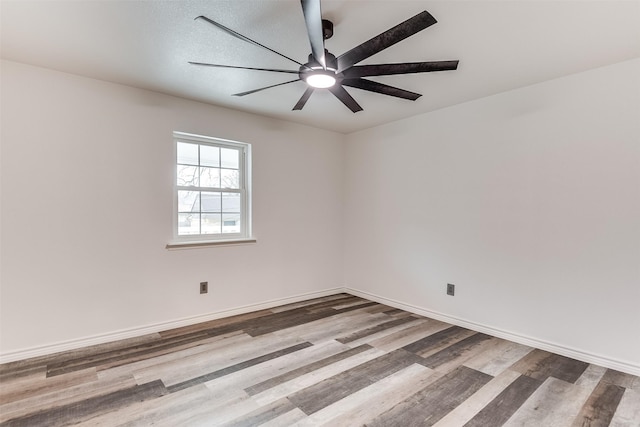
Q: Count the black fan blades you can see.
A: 9